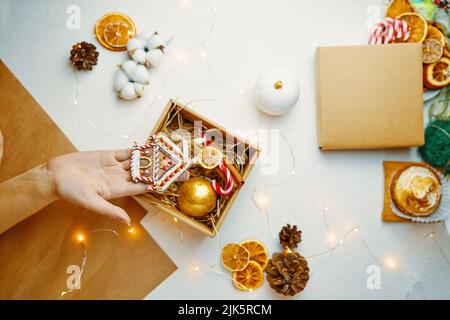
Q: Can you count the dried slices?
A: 11